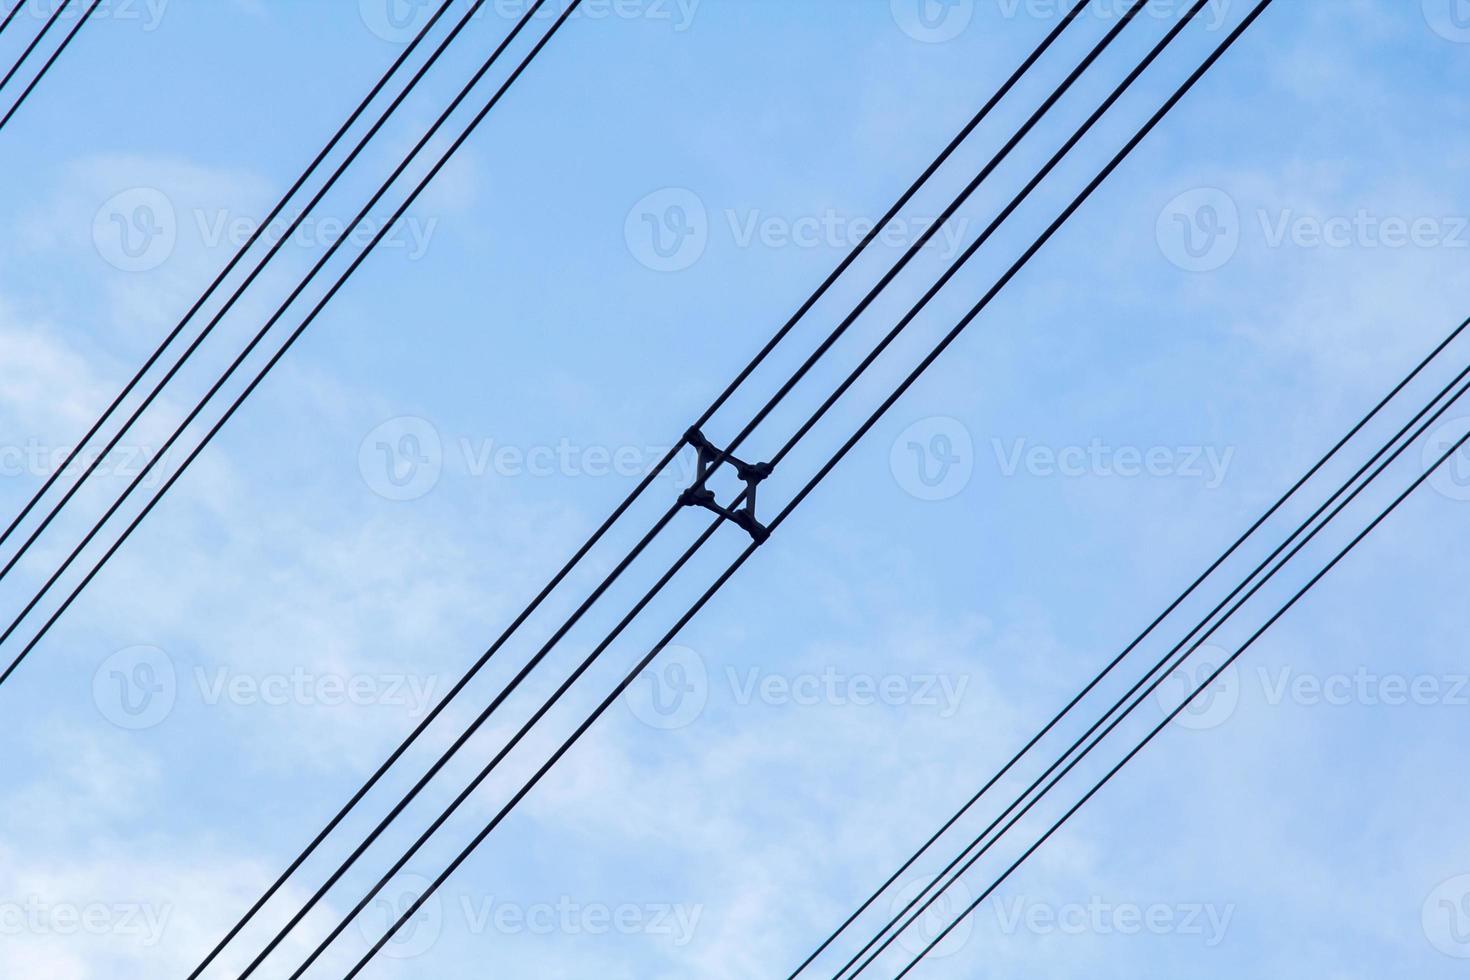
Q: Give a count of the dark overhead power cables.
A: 15